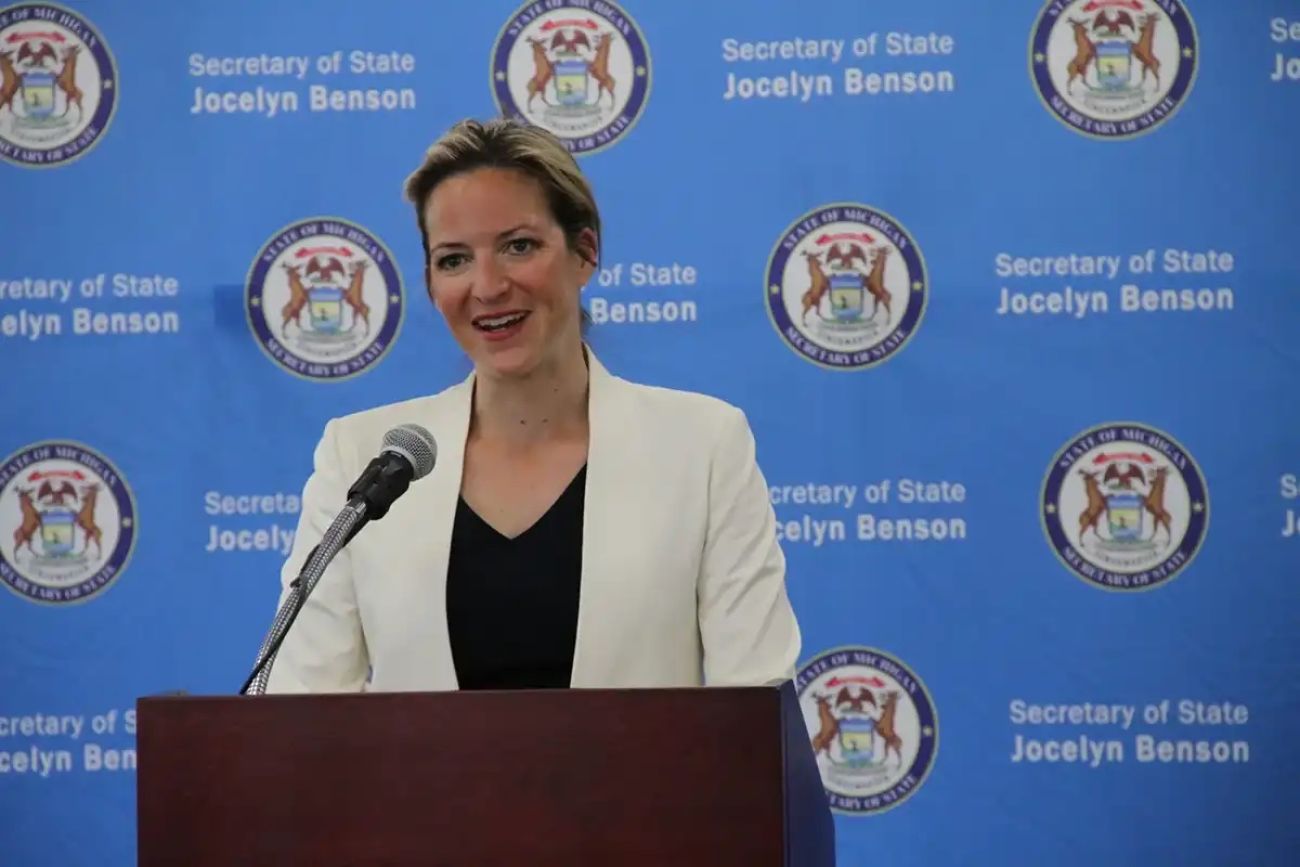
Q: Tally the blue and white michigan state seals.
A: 8